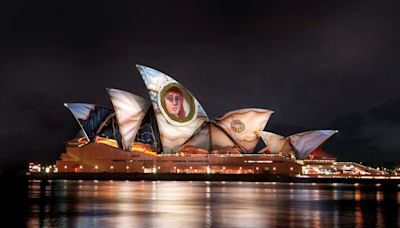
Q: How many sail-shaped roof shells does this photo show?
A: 6